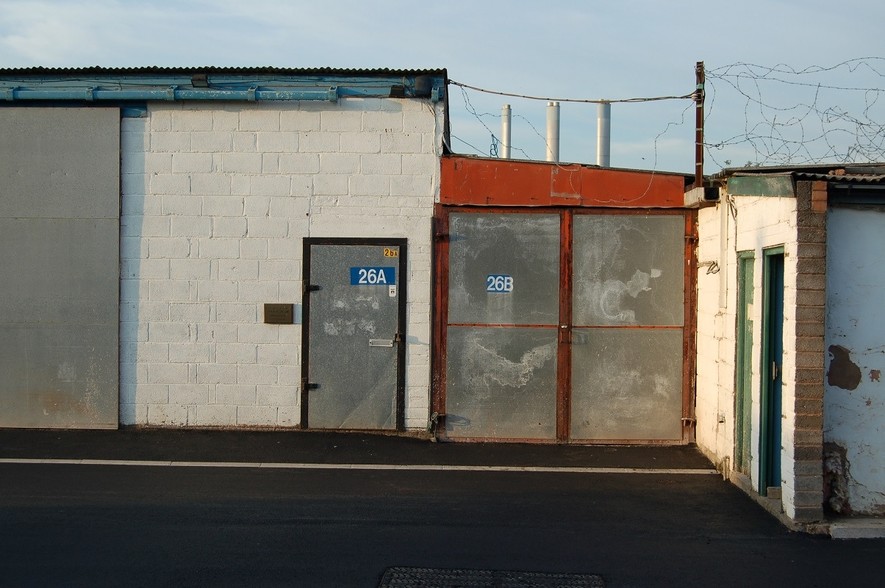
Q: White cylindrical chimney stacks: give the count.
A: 3